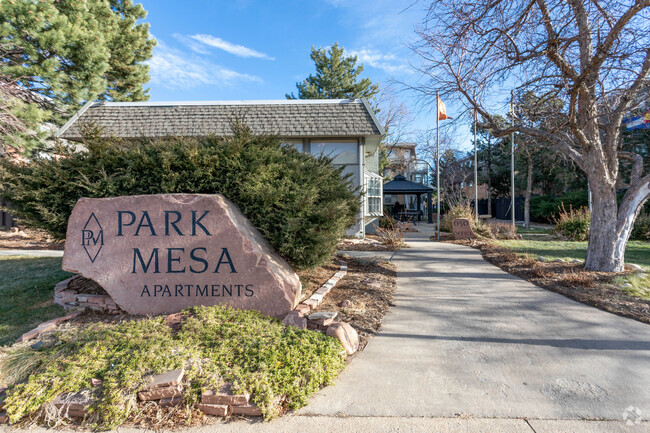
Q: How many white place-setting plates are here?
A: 0